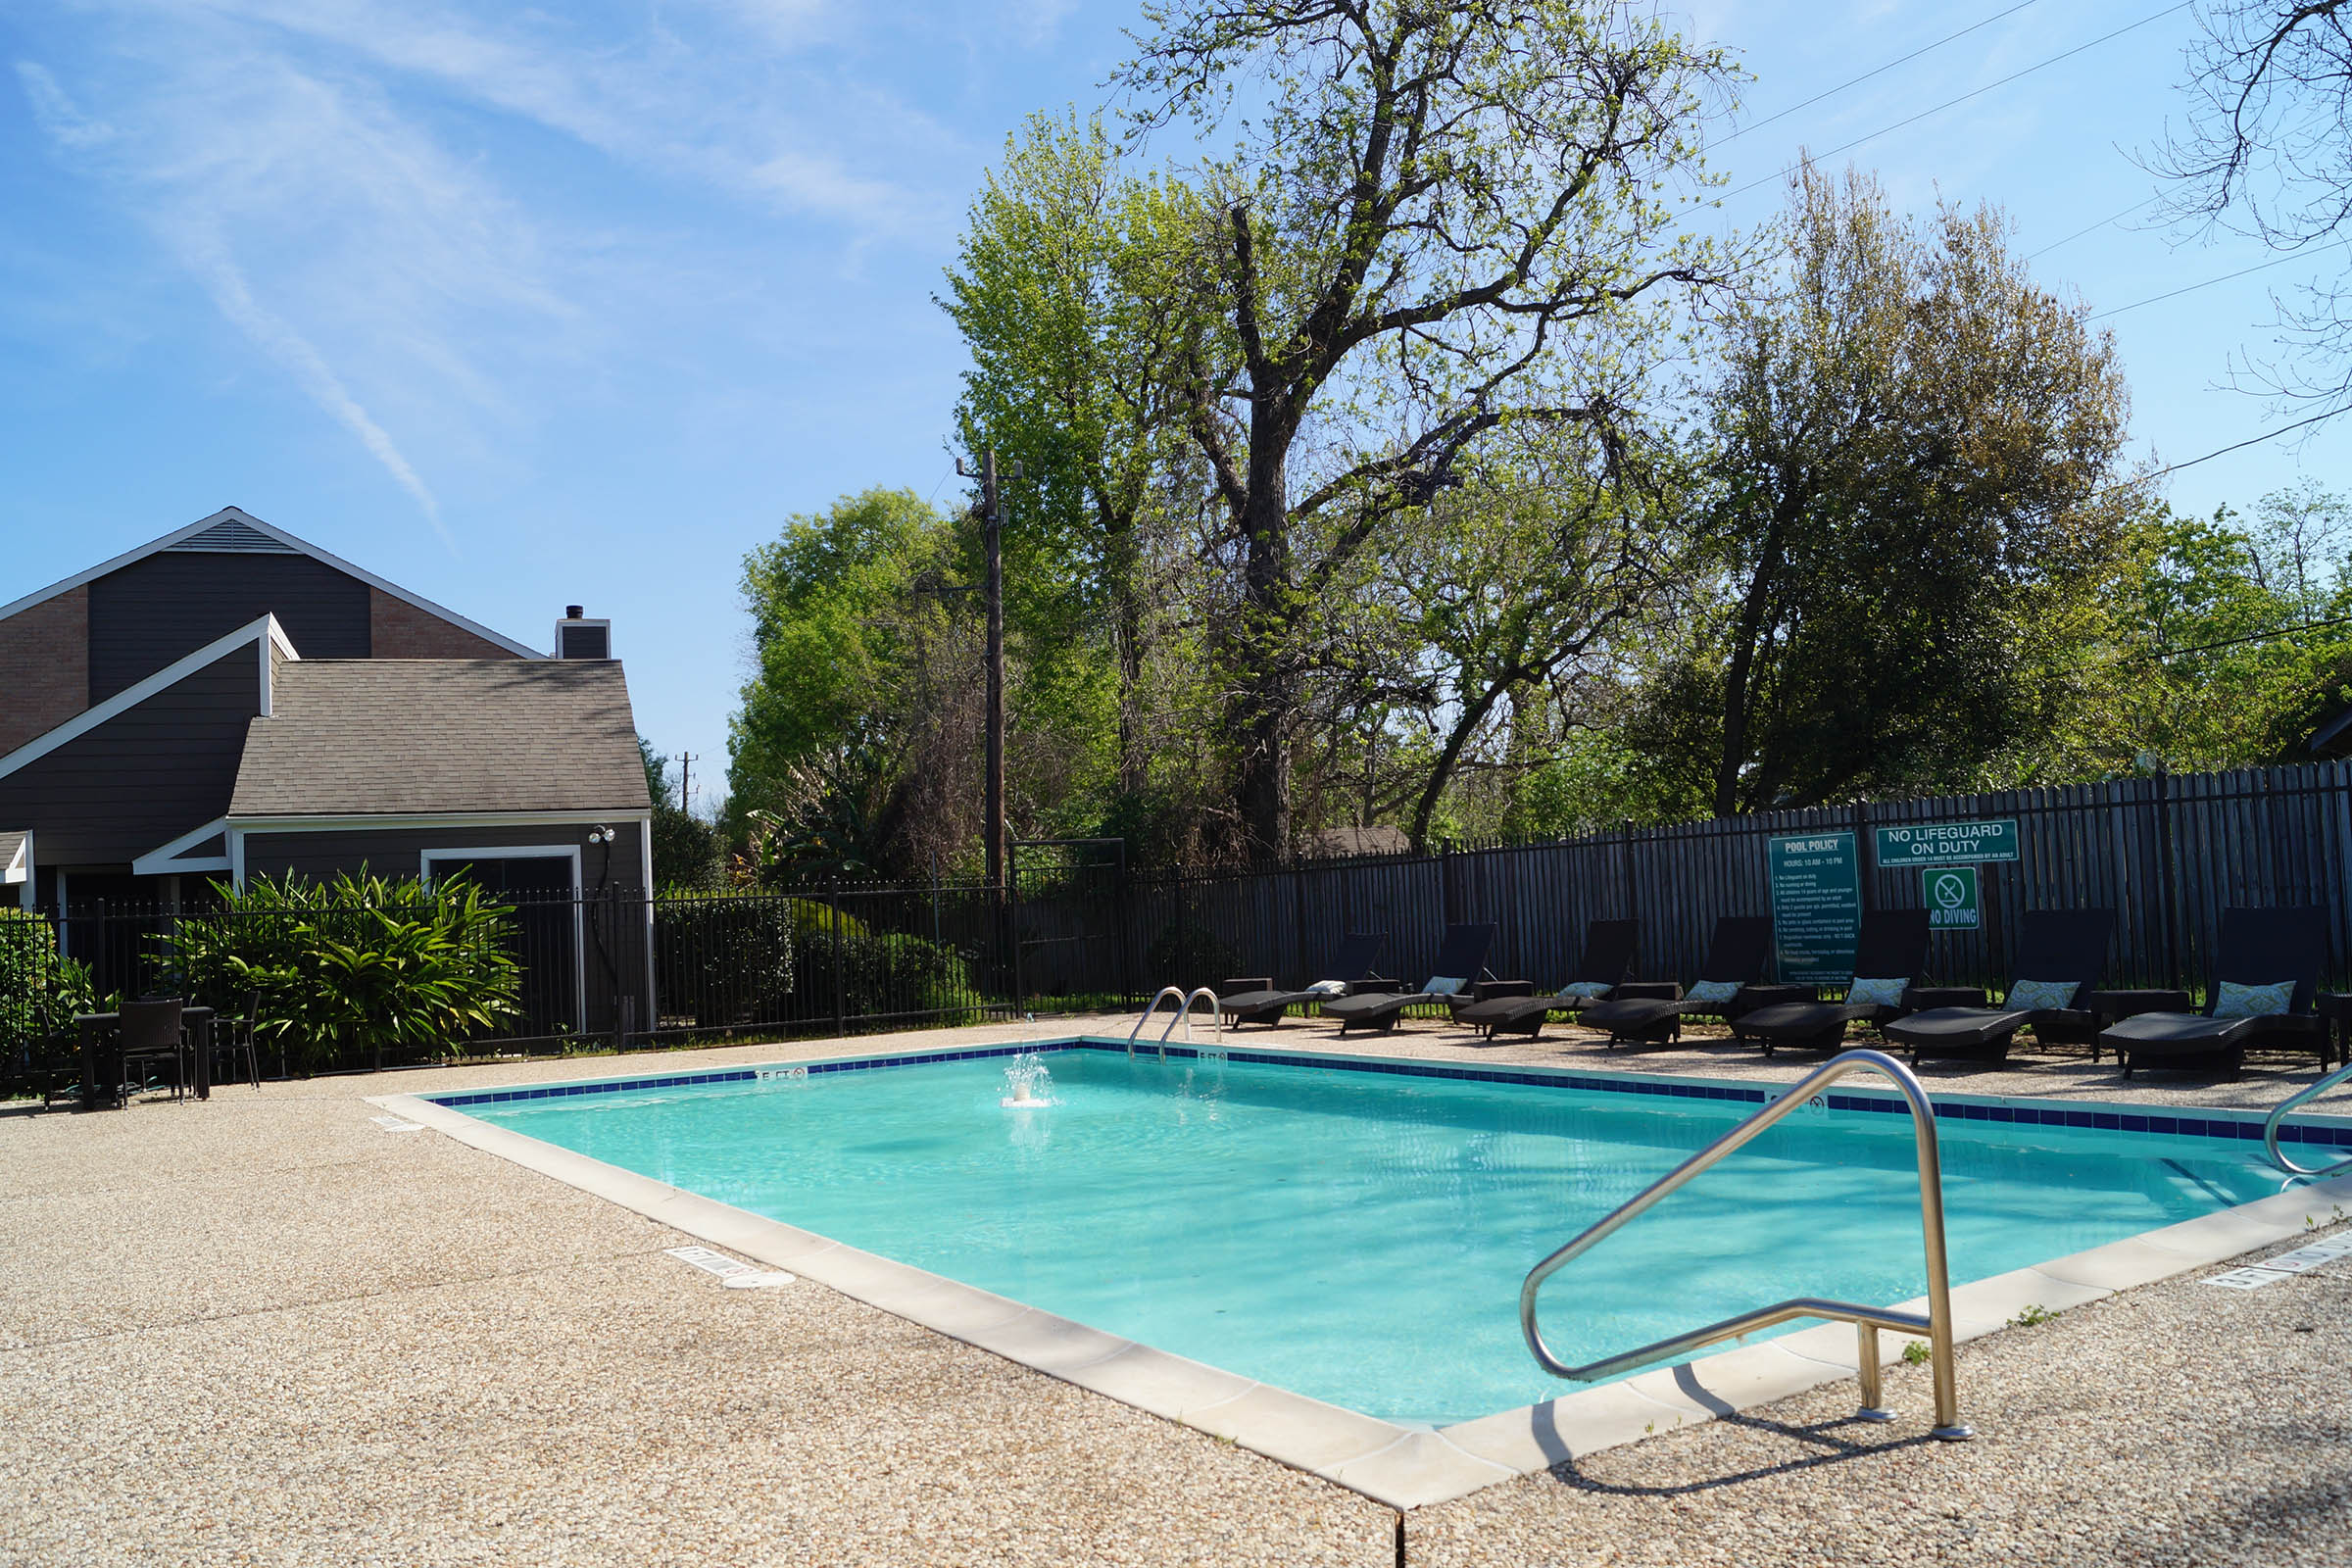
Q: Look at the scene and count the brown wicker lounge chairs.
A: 7